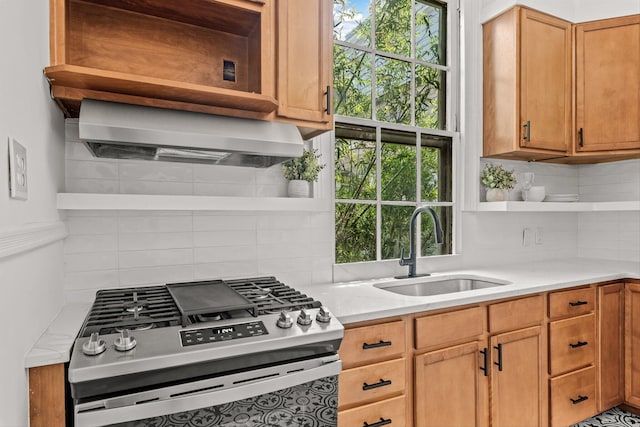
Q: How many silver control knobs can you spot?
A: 5